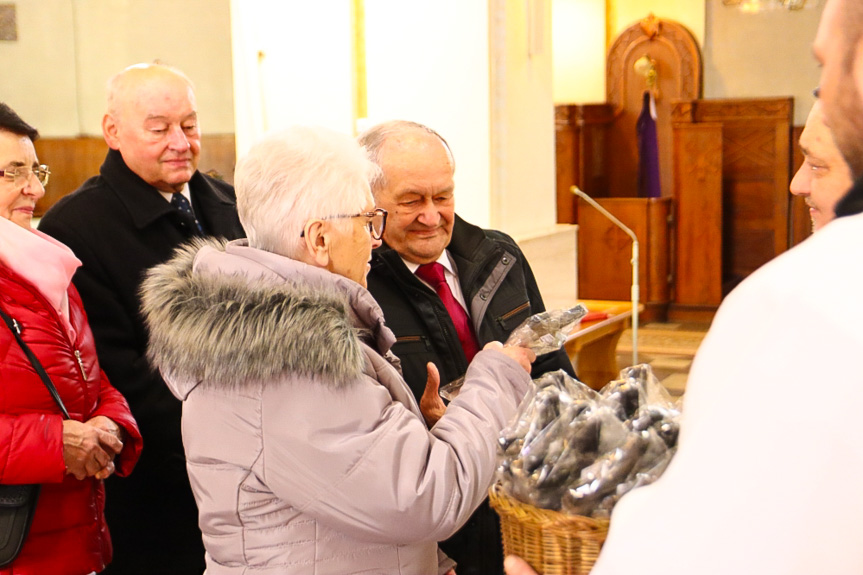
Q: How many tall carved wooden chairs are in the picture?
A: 1